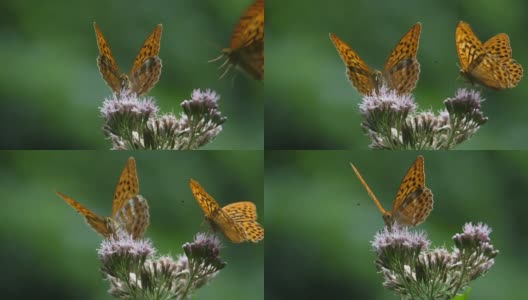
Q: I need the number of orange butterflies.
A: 7